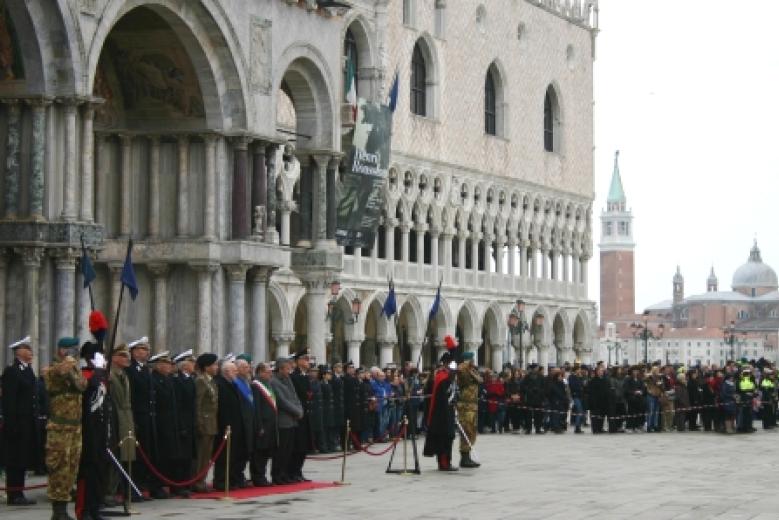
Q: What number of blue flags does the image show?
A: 5